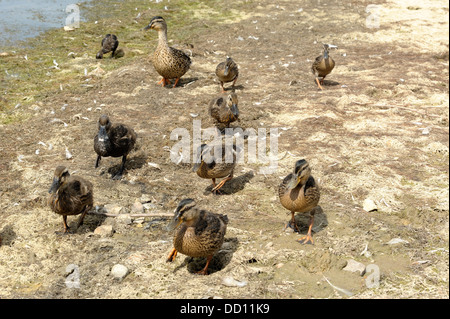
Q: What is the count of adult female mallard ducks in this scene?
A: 1